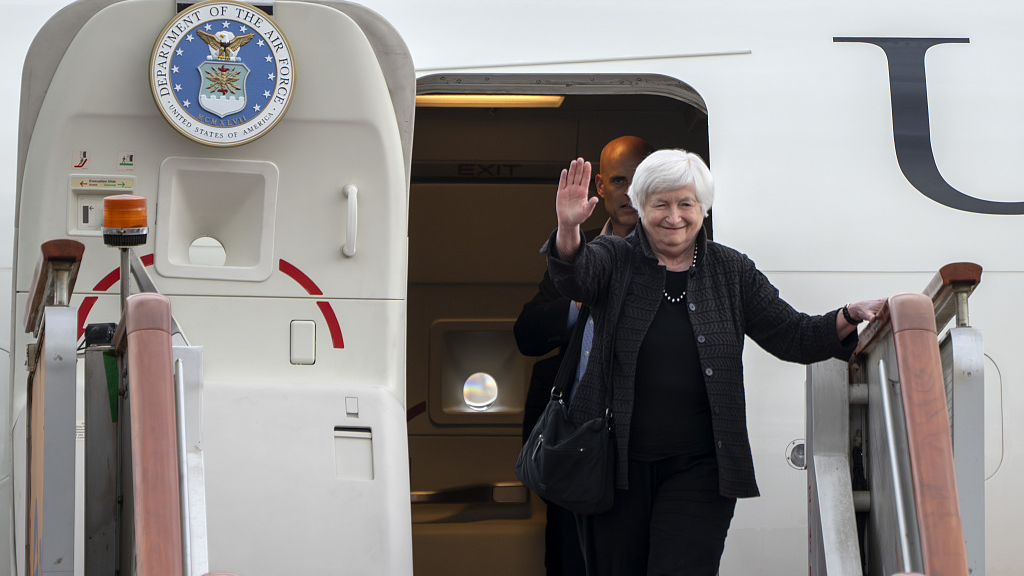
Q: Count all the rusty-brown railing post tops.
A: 4